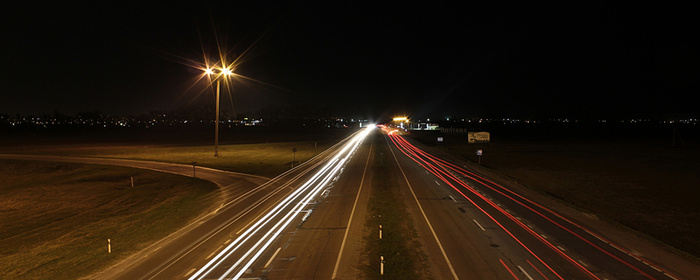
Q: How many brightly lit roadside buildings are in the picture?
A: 1